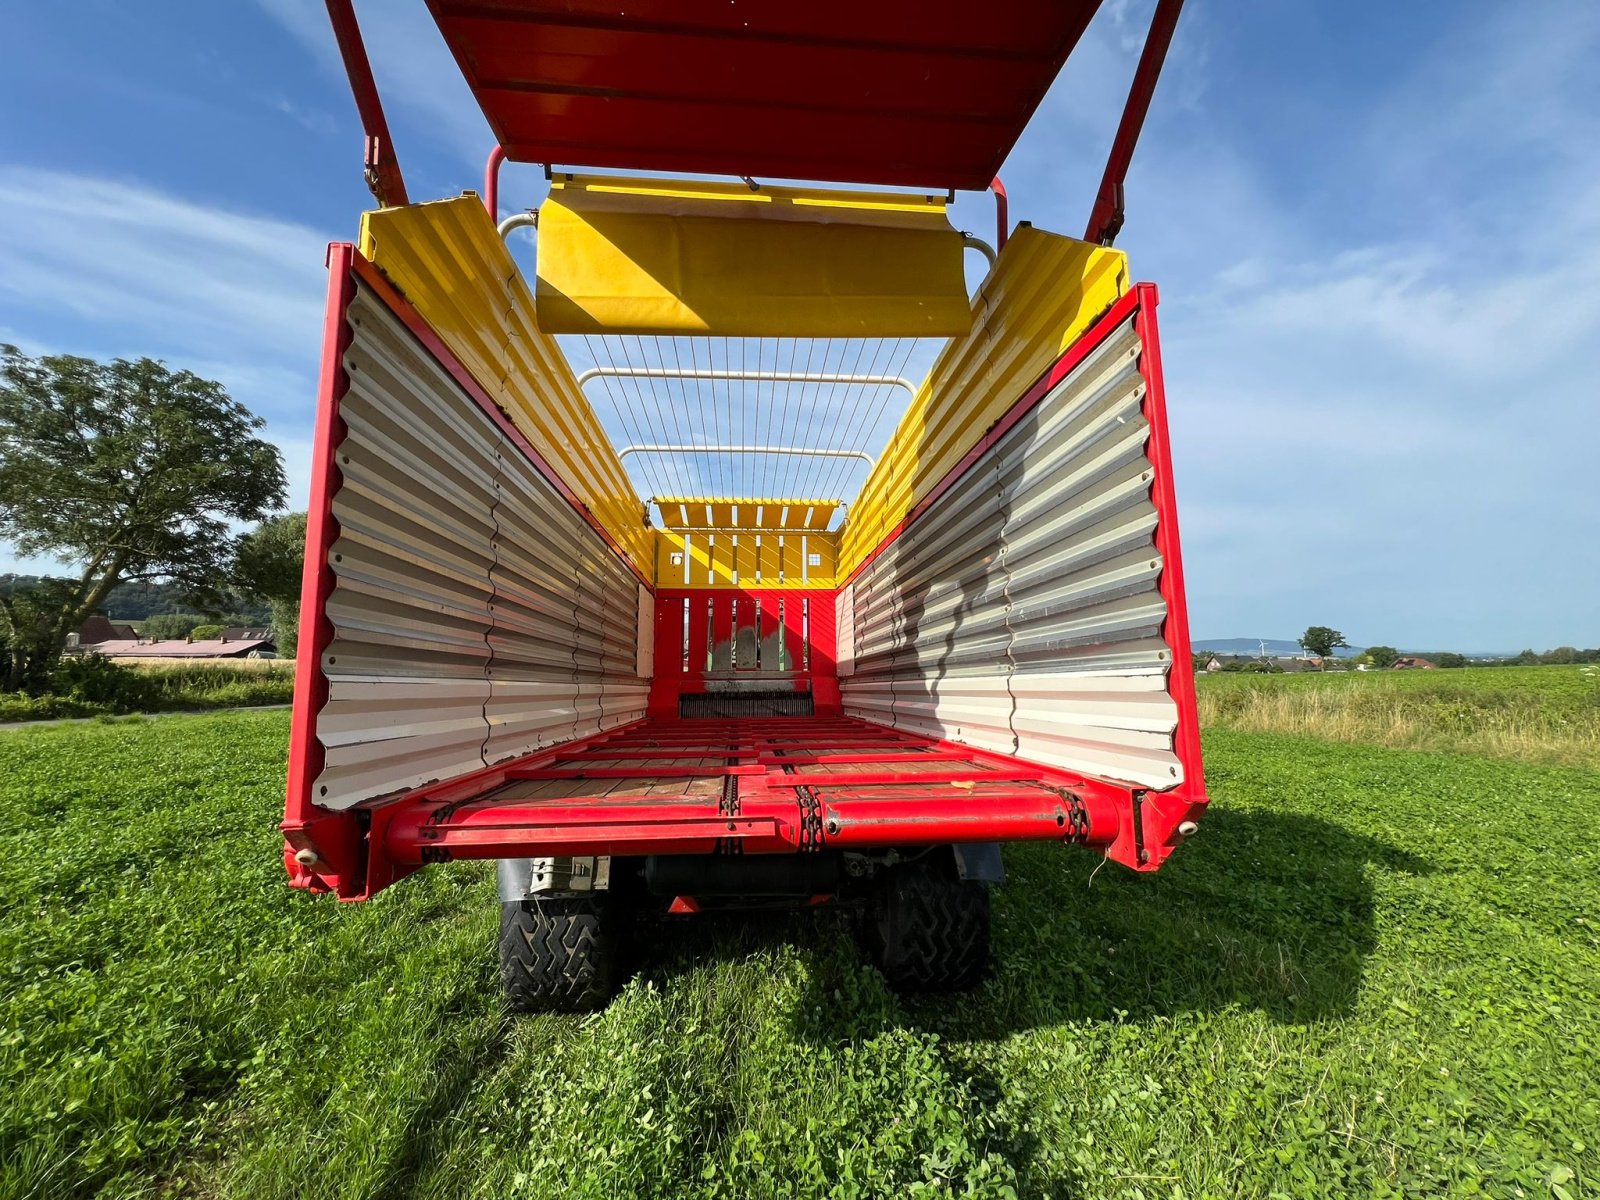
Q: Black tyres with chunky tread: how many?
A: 2